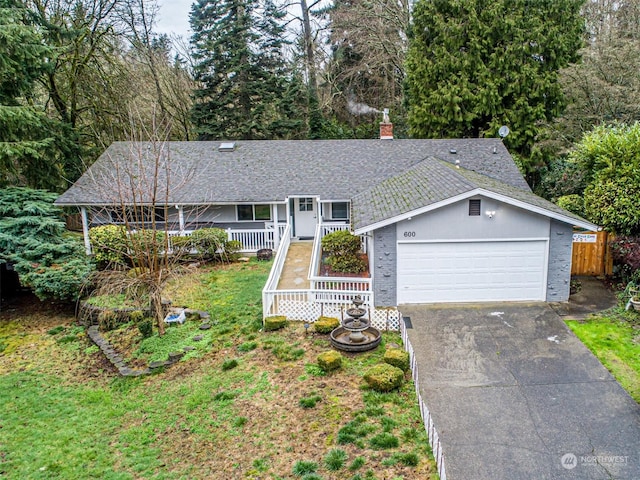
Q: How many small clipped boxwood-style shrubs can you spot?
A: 5